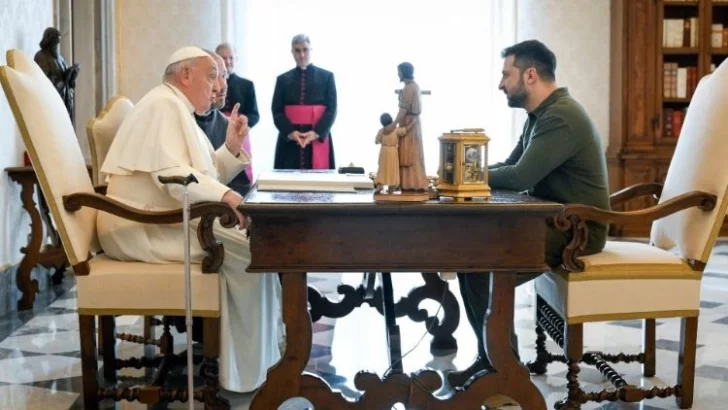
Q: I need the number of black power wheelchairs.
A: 0